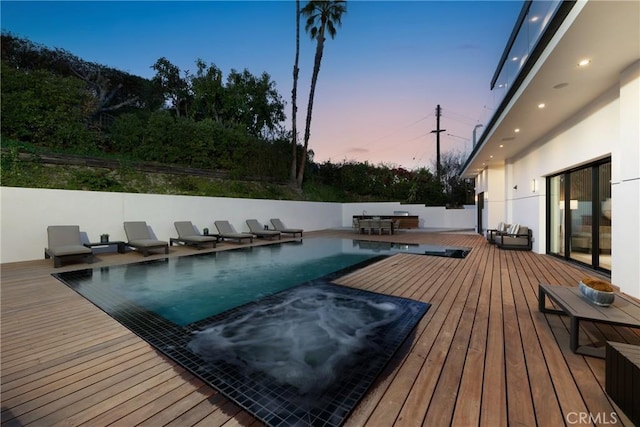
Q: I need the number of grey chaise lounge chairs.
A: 6